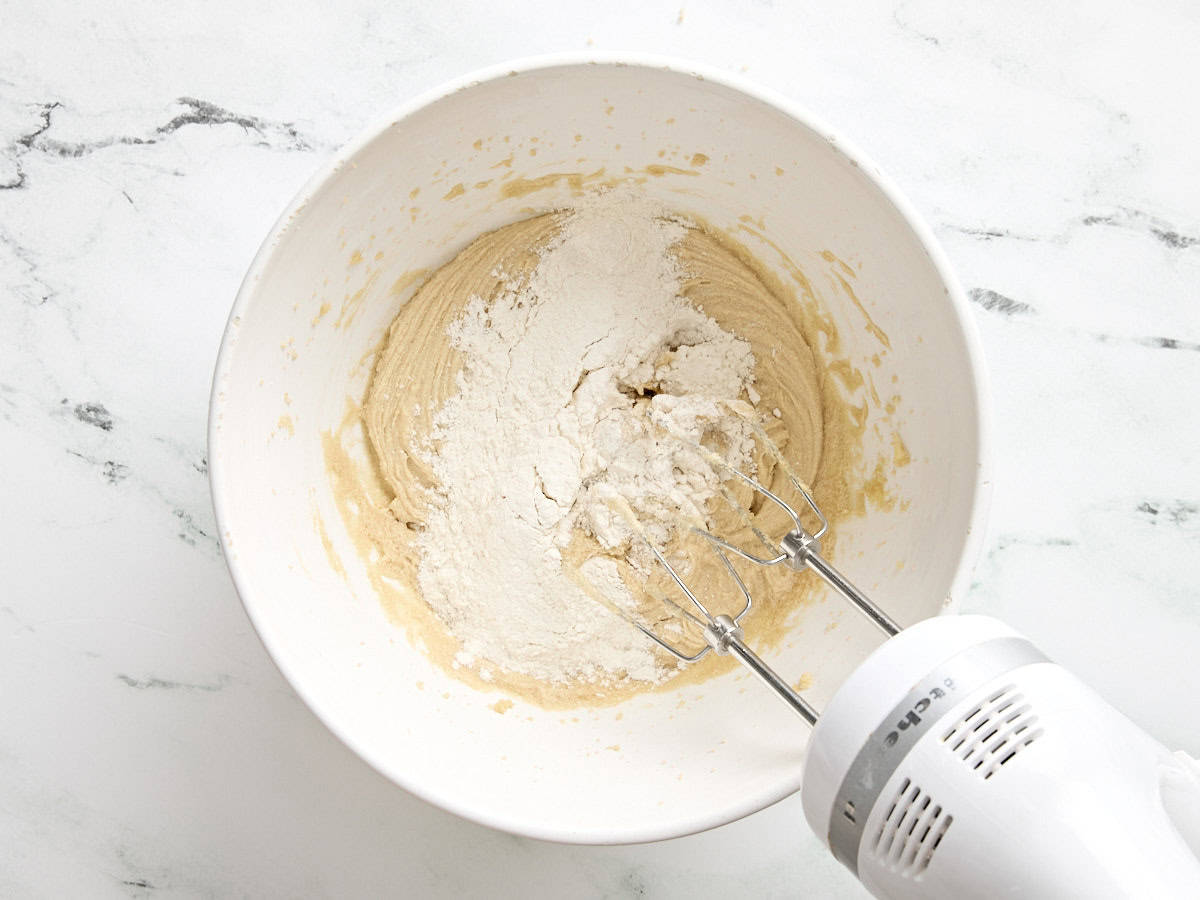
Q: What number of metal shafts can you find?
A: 2